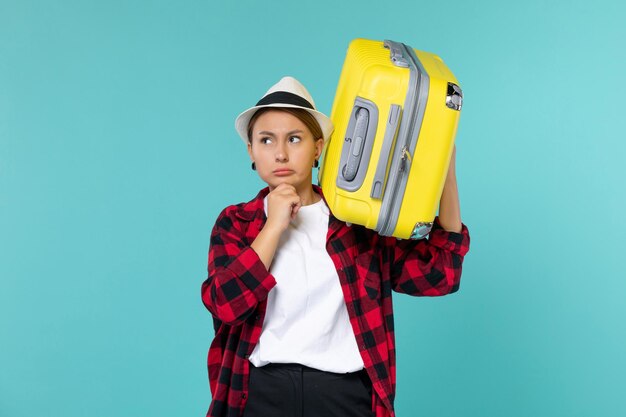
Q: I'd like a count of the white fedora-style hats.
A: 1